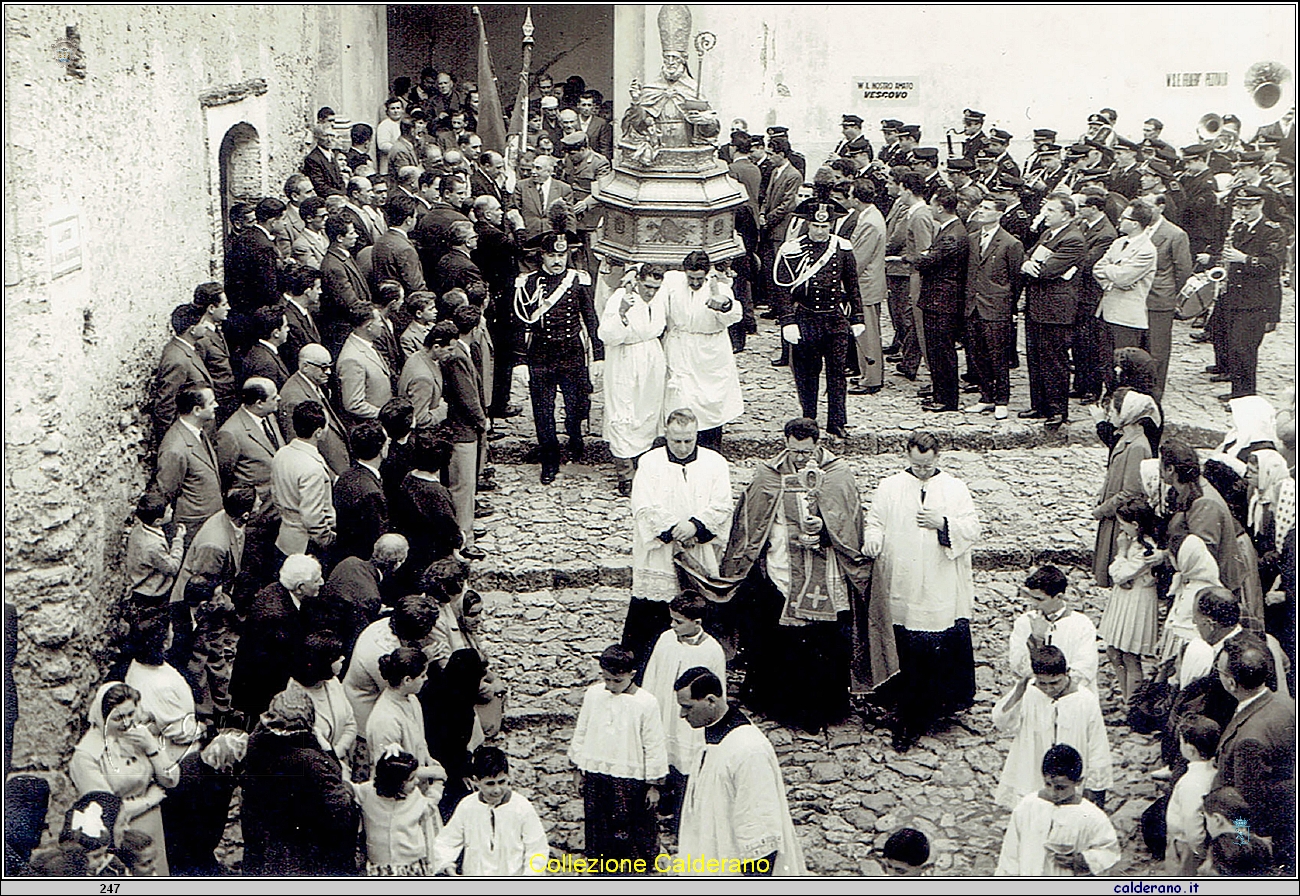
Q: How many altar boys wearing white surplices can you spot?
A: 6